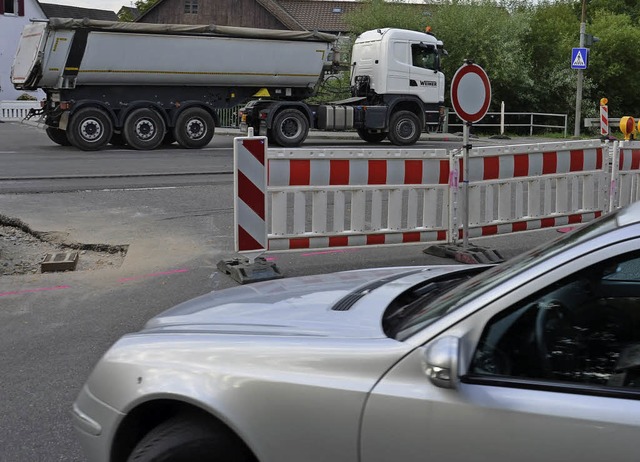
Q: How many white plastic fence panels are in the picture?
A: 3